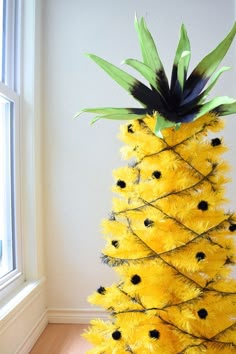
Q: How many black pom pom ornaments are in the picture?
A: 14